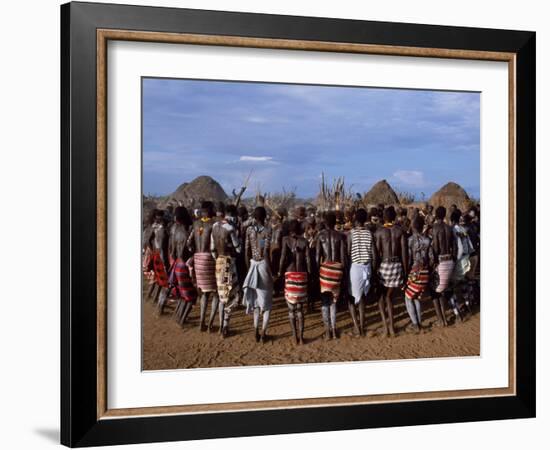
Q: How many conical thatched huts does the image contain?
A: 3